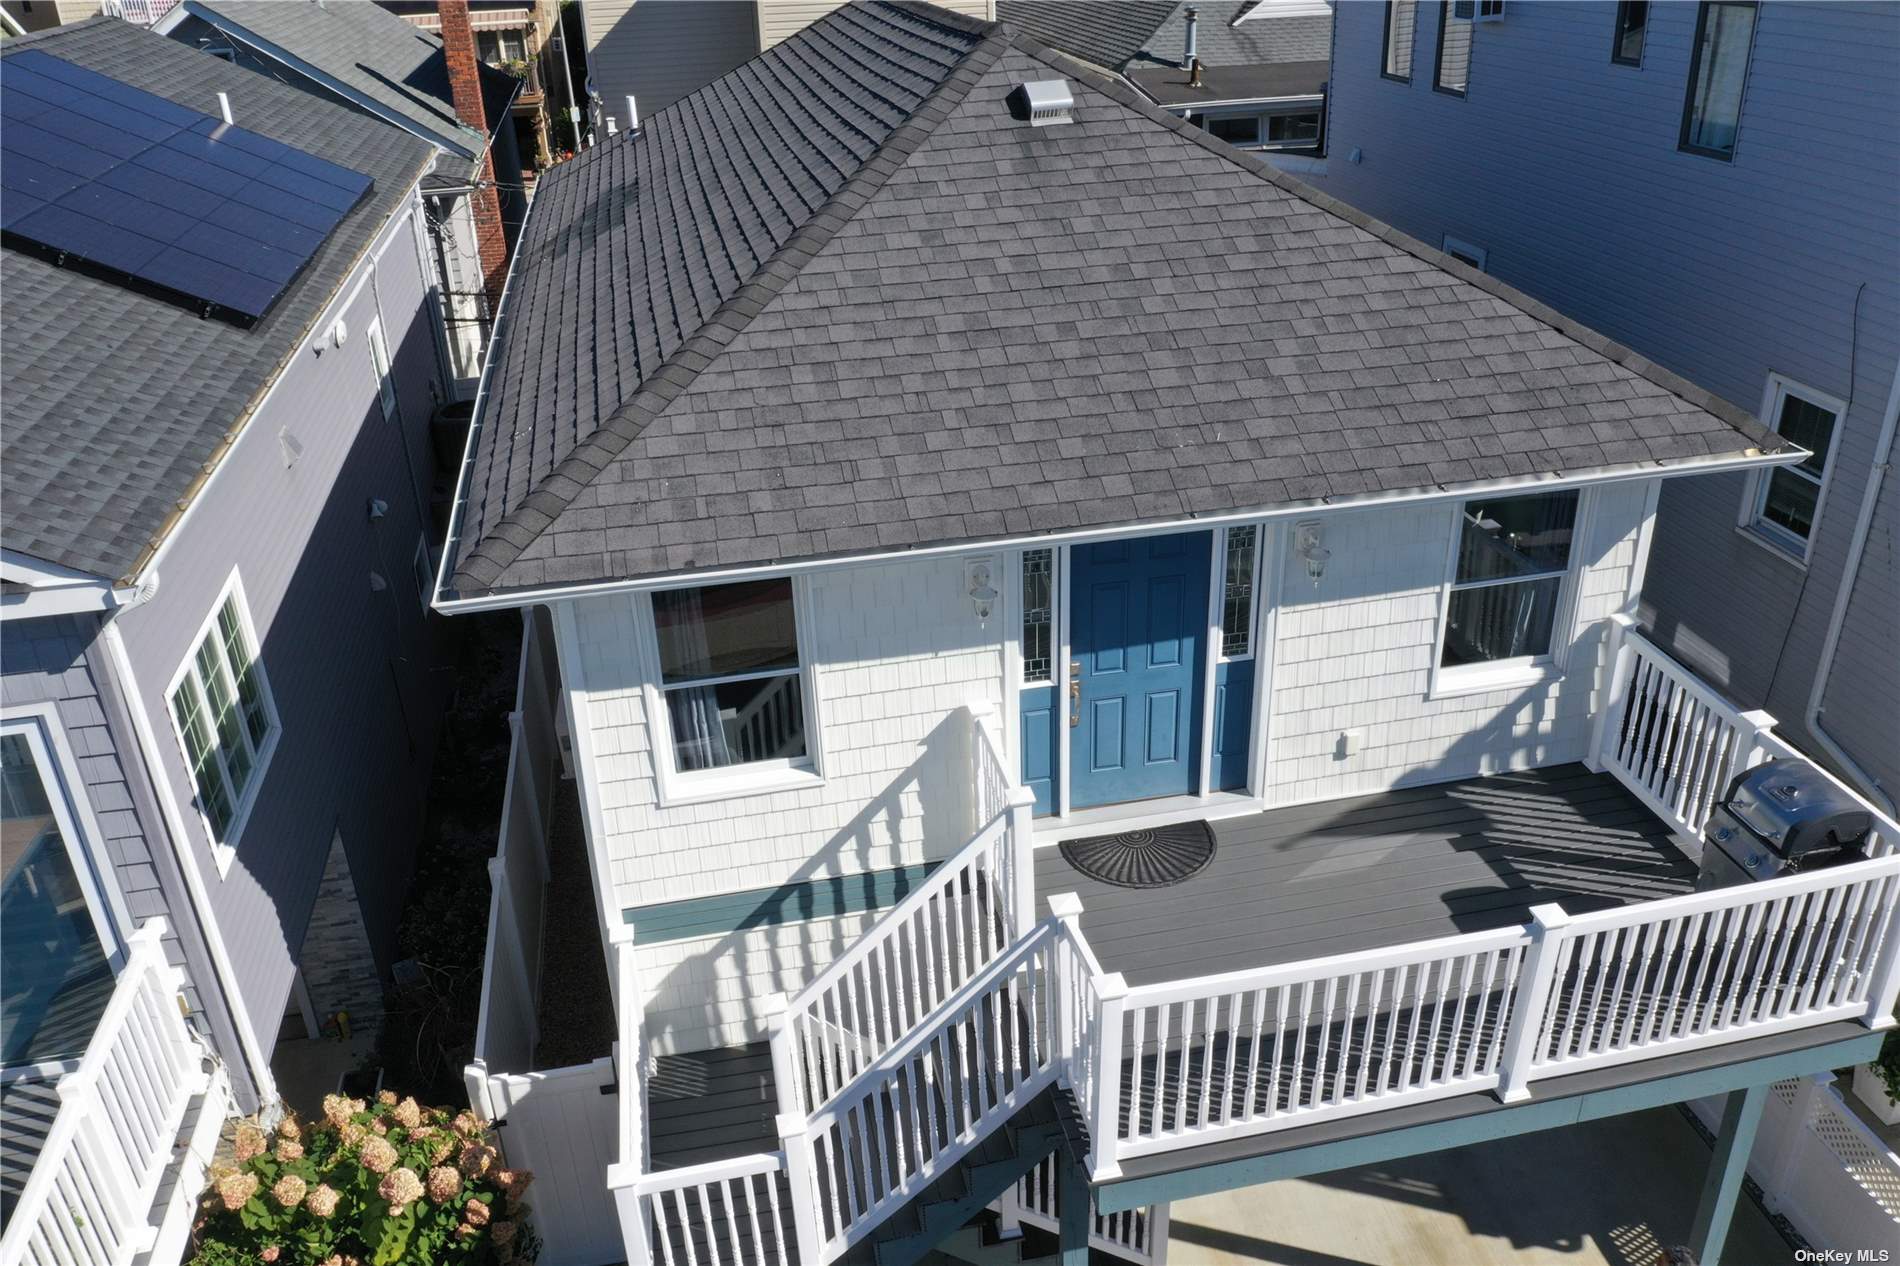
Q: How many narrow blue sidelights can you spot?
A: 2